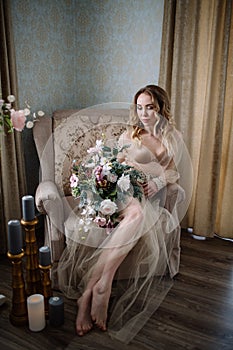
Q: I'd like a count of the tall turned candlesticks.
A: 3